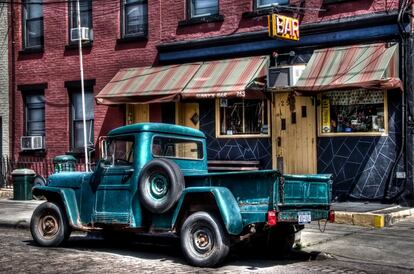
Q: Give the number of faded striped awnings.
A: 3